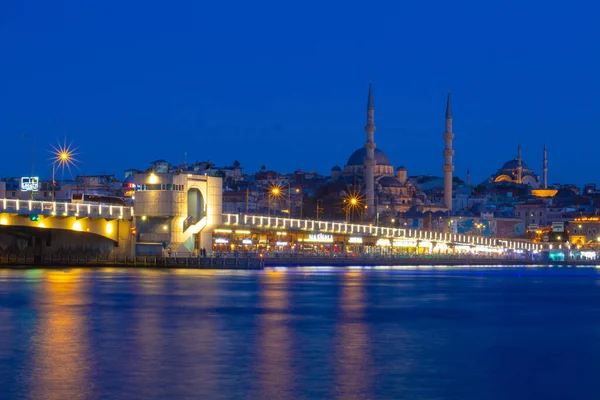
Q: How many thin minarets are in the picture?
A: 4